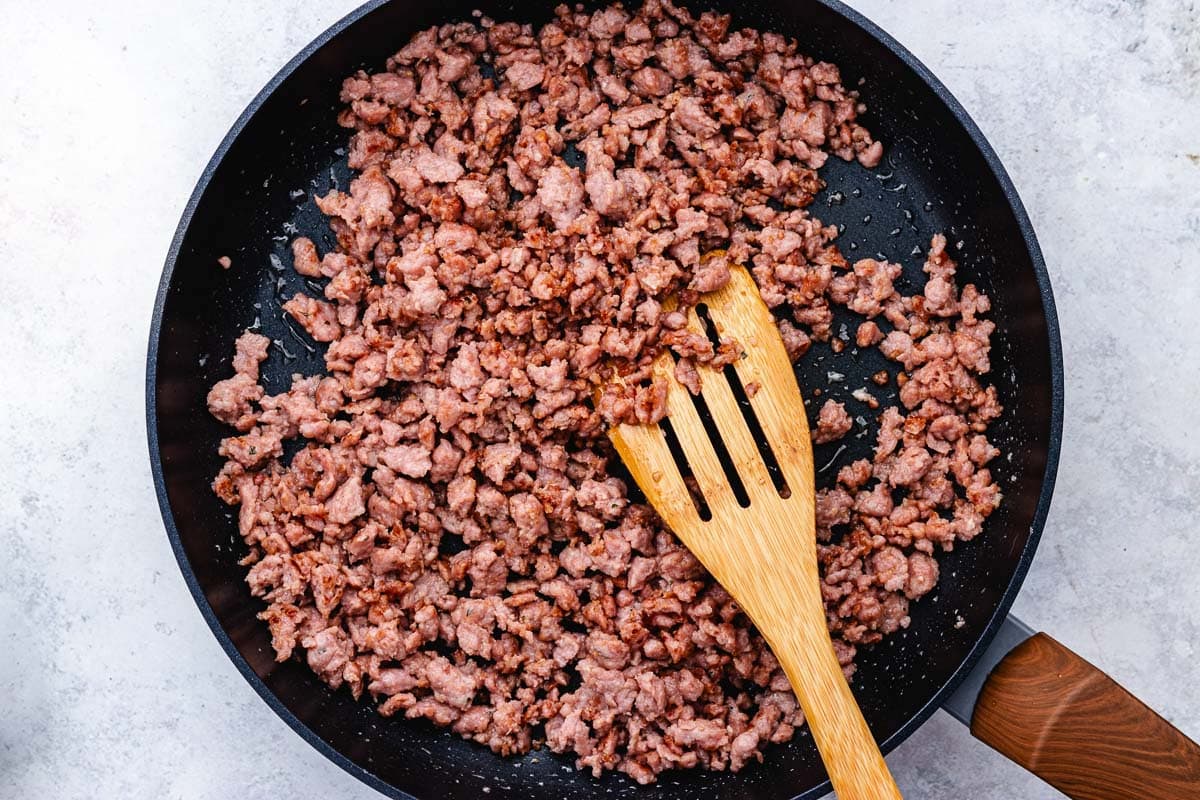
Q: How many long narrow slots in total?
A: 3